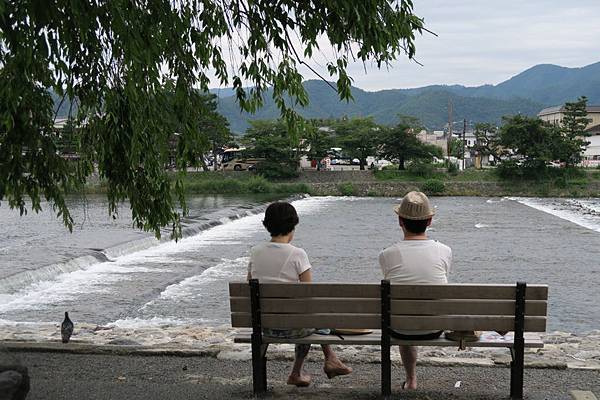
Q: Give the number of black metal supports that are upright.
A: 3